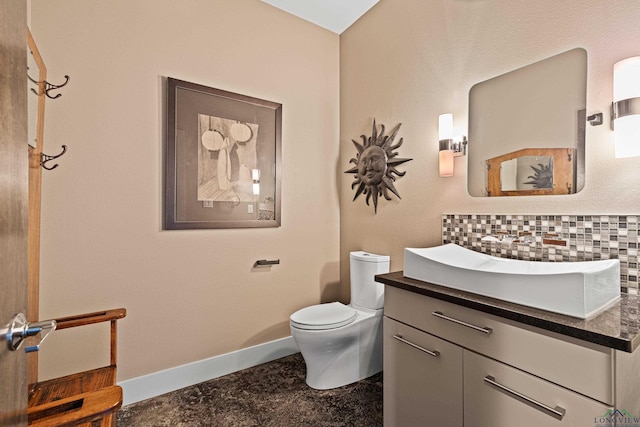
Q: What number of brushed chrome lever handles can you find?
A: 1